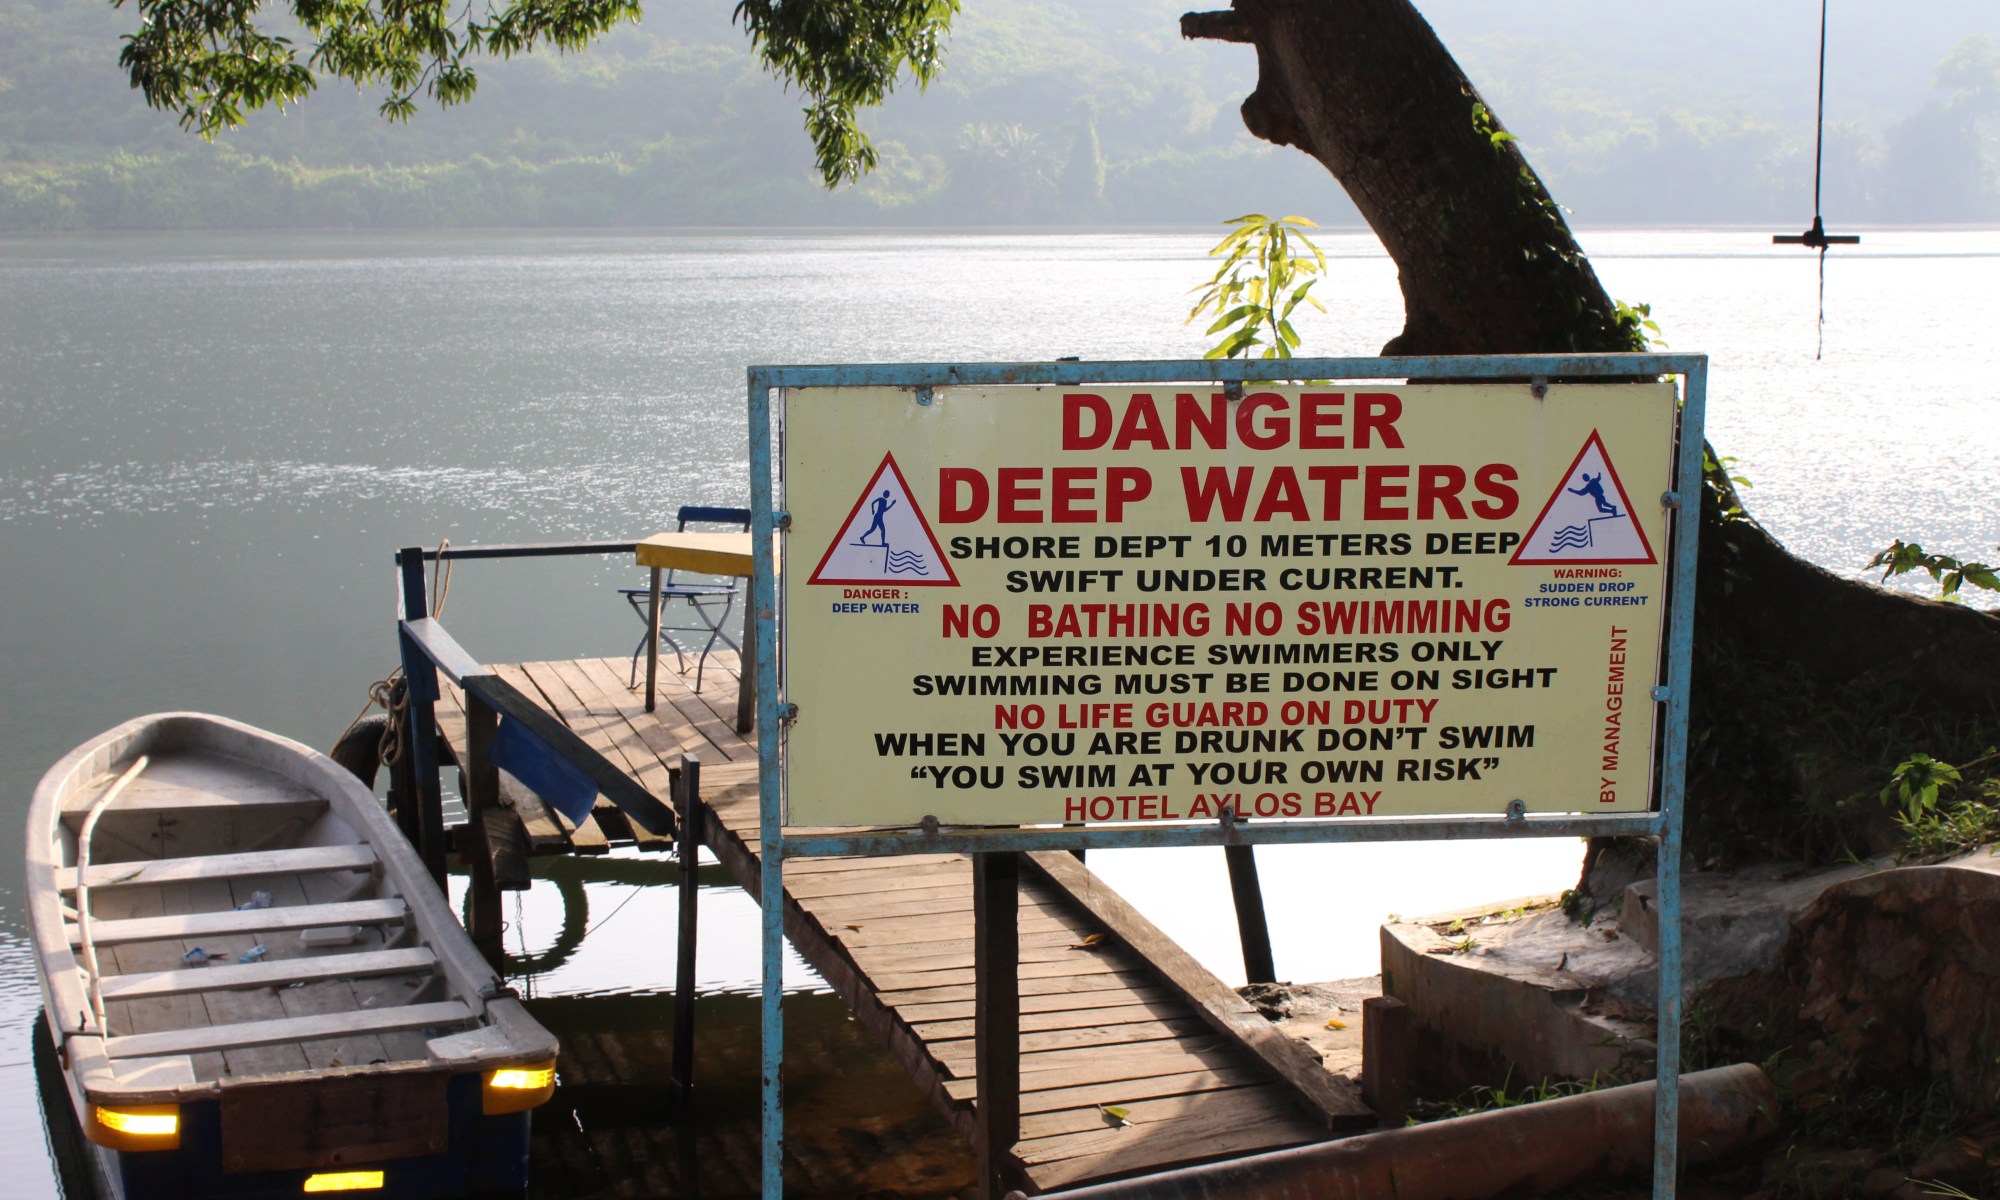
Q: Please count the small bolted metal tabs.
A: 10